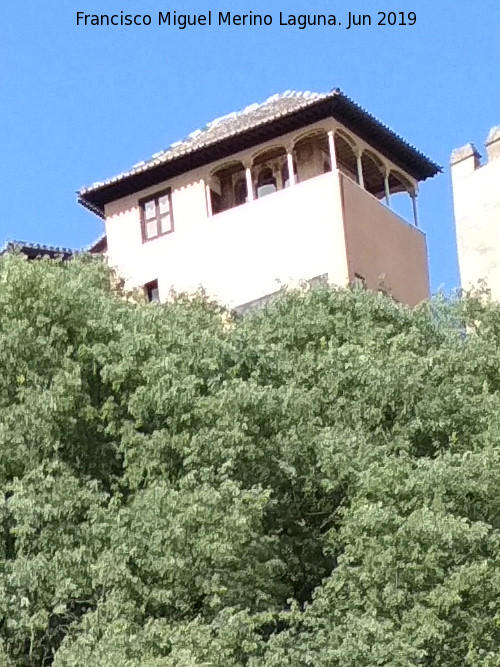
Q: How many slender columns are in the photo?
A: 7